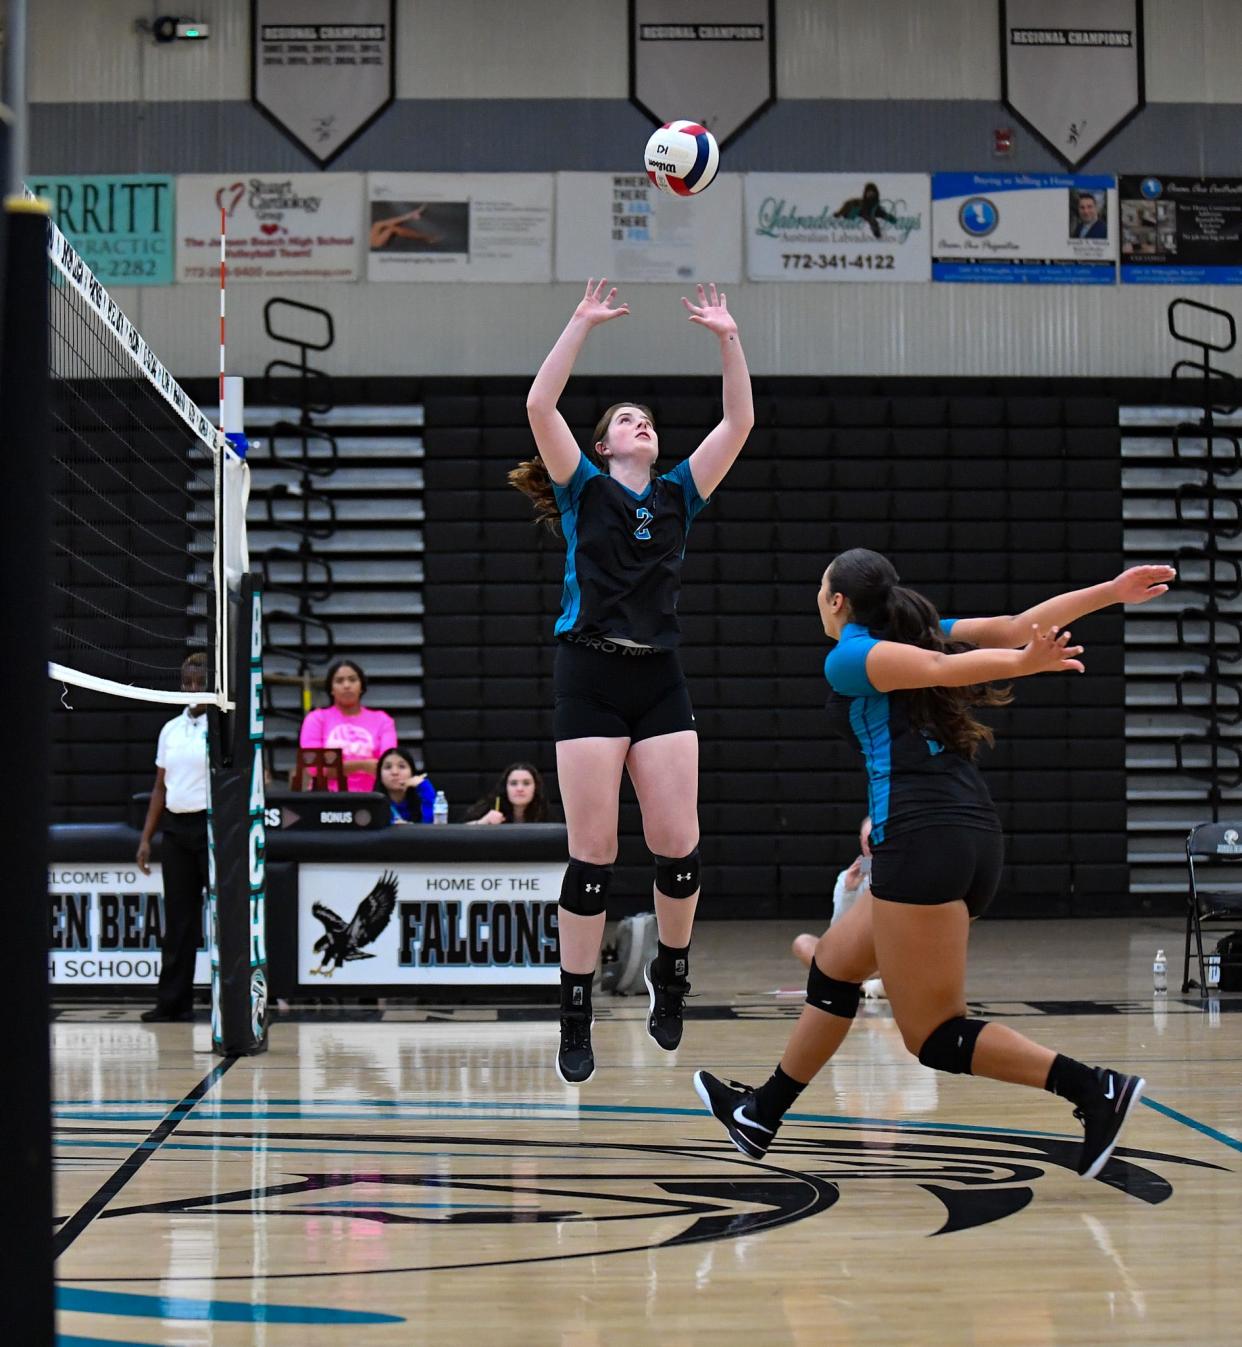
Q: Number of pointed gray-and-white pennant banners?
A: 3